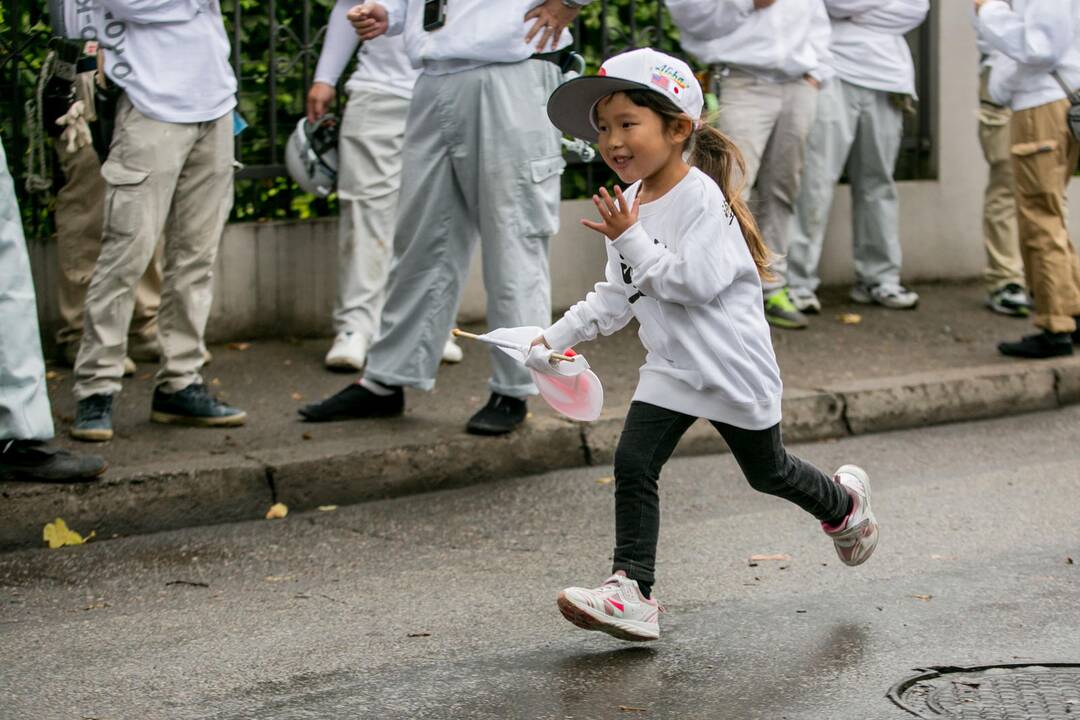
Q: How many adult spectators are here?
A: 9